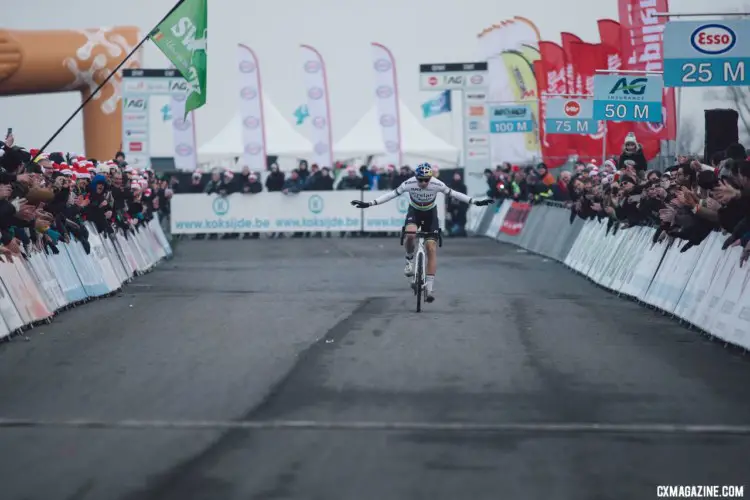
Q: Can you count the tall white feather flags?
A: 4